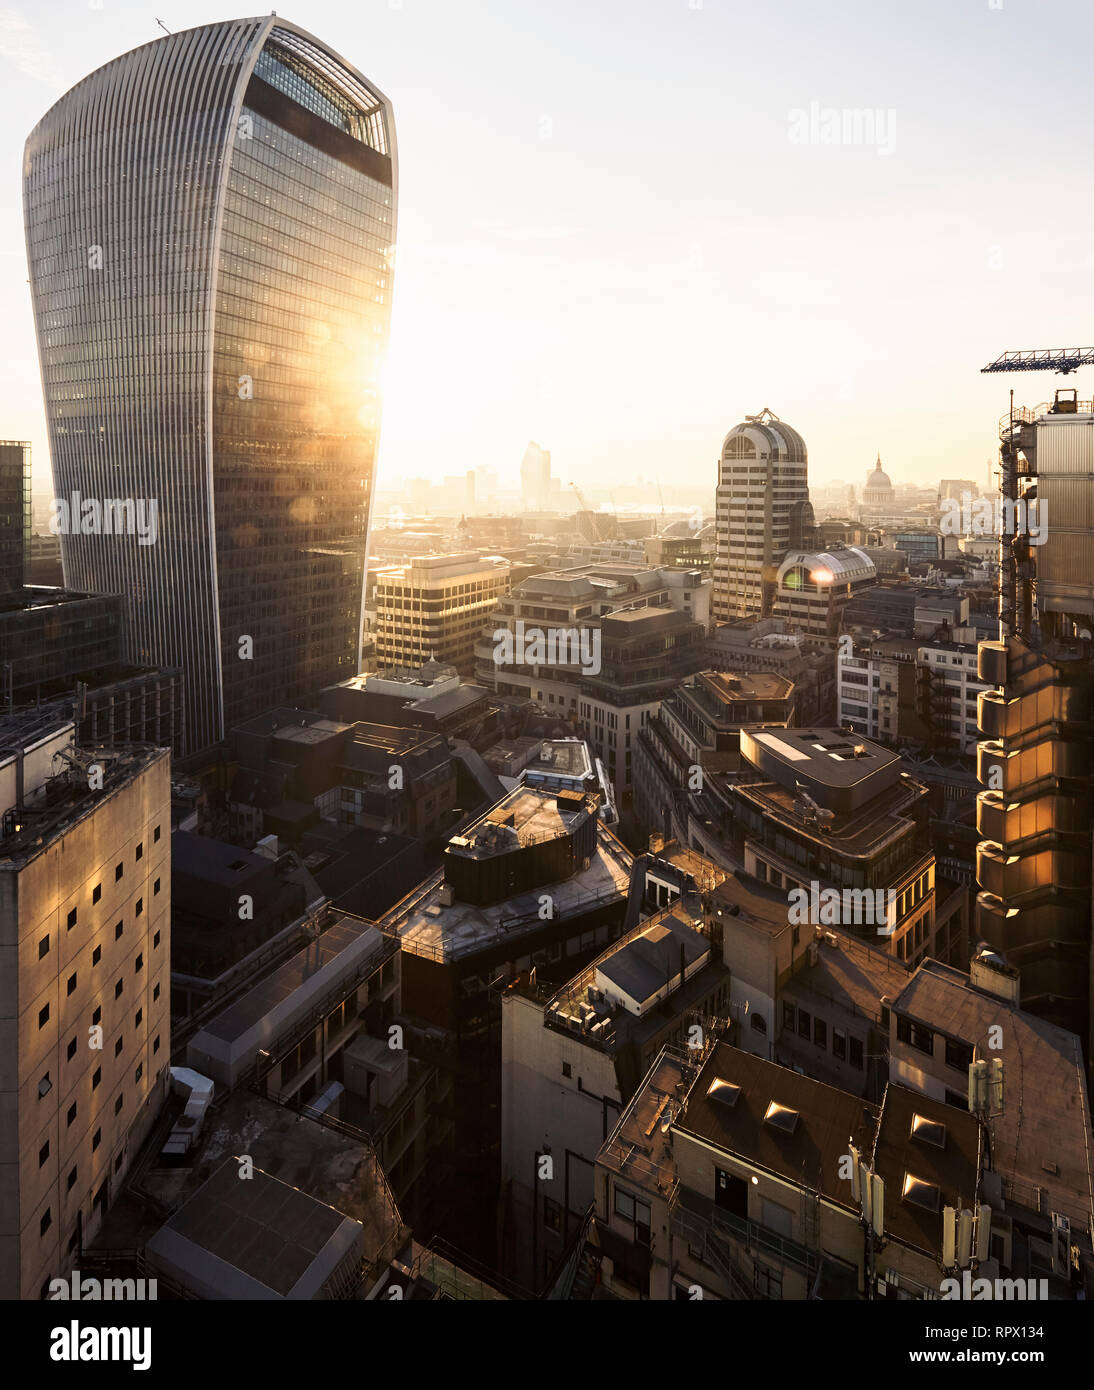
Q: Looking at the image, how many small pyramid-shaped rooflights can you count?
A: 4